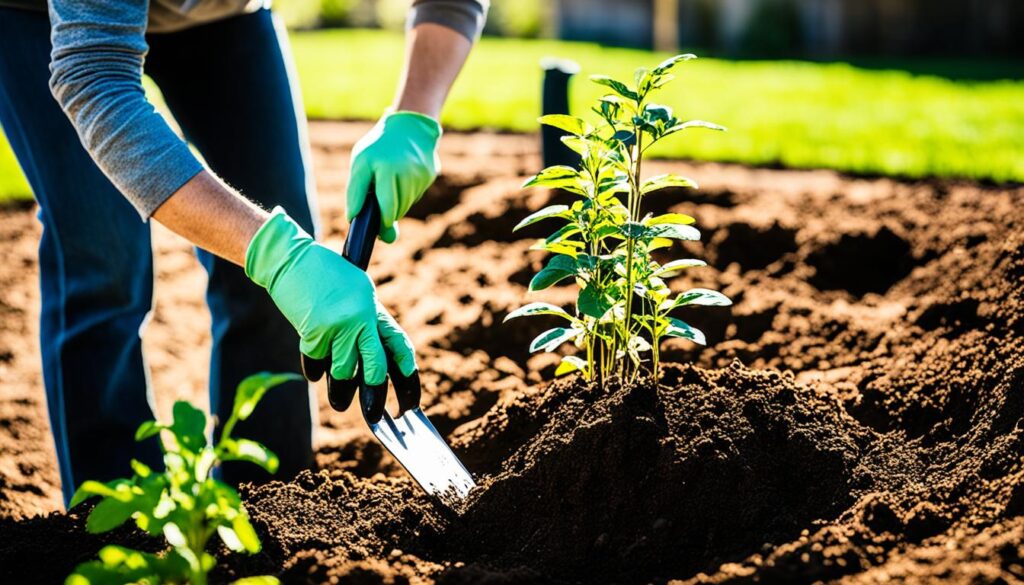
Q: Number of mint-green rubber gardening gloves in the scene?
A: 2